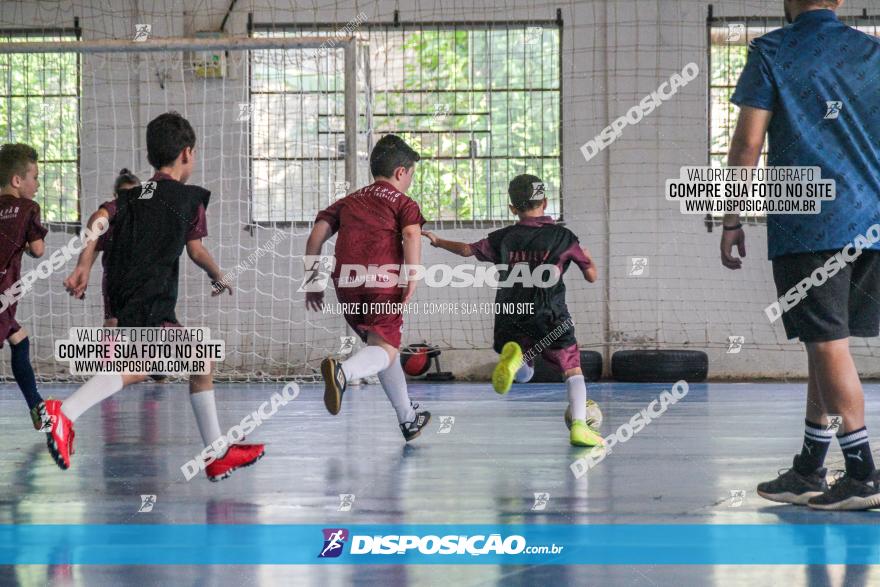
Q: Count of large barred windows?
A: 3